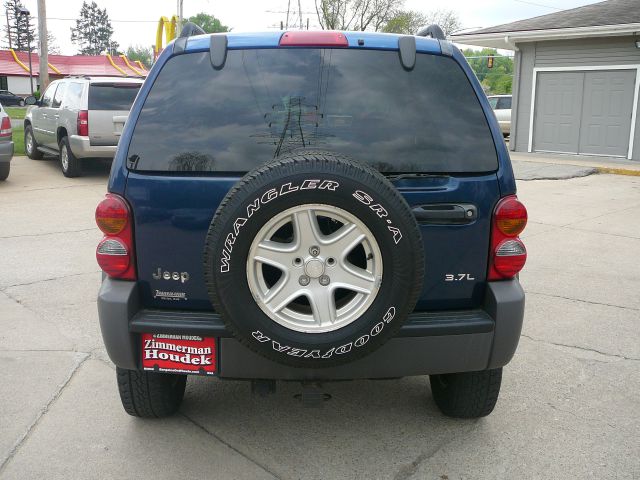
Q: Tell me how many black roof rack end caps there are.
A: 2